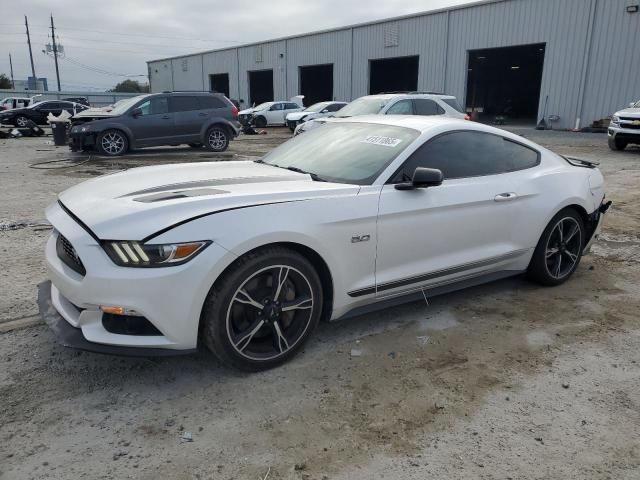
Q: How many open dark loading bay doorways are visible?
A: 5